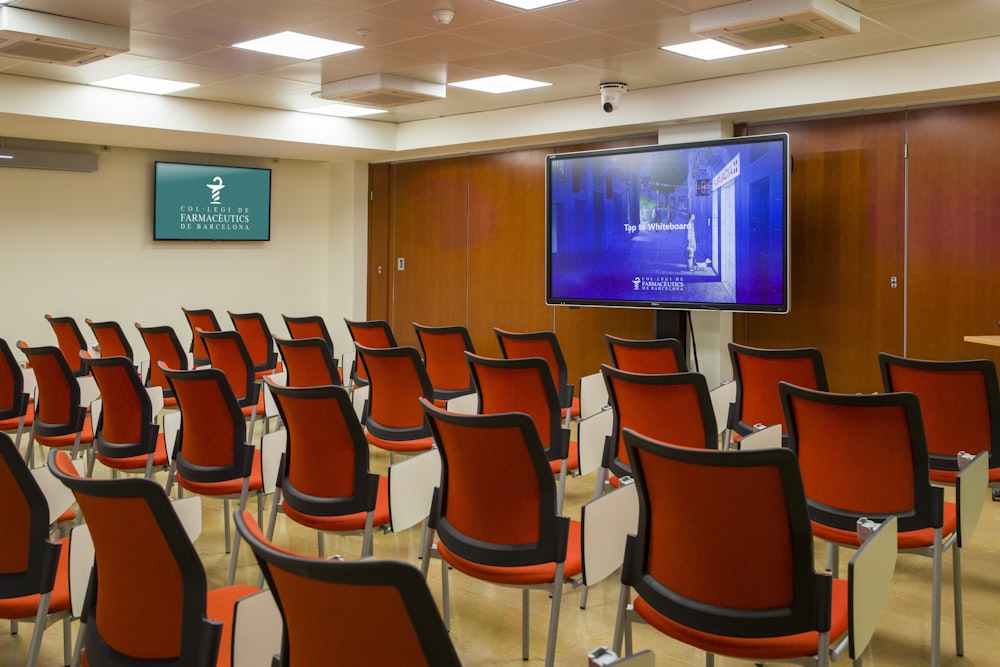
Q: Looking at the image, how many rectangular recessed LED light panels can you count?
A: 6